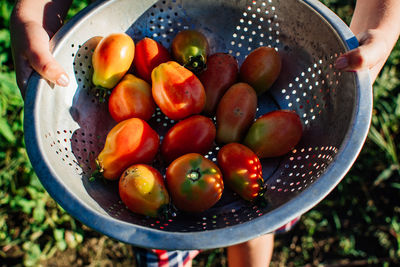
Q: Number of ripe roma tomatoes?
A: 14